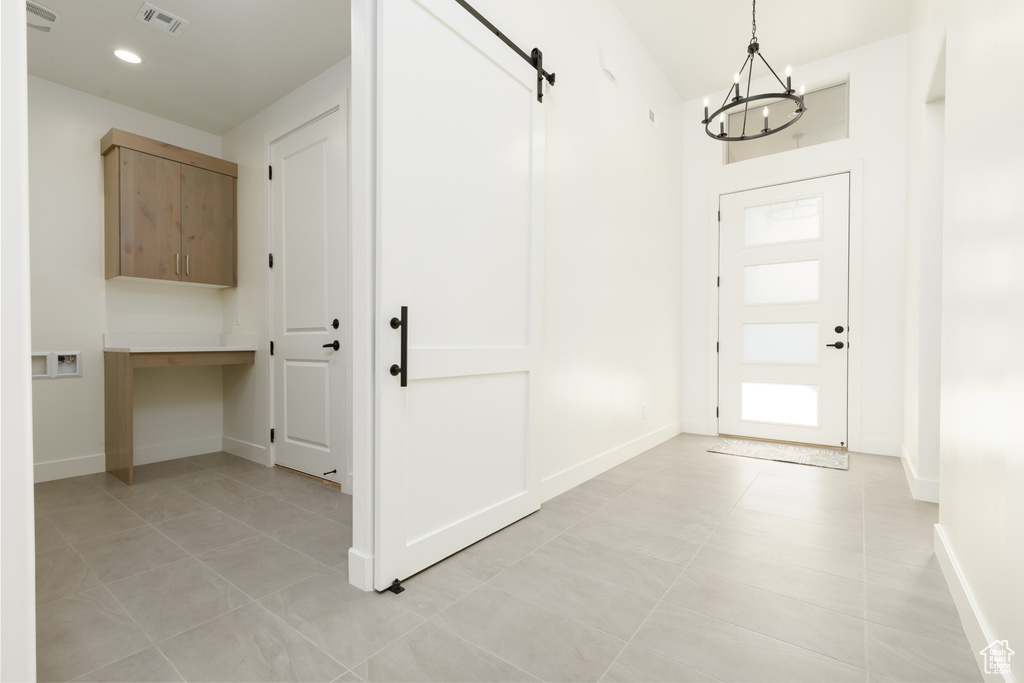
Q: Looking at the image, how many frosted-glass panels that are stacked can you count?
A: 4